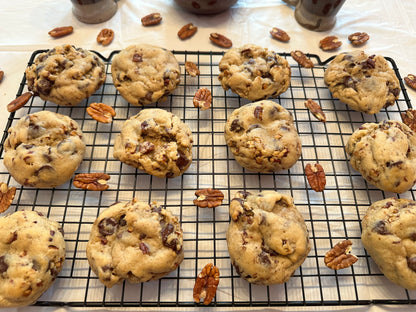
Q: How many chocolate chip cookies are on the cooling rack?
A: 12